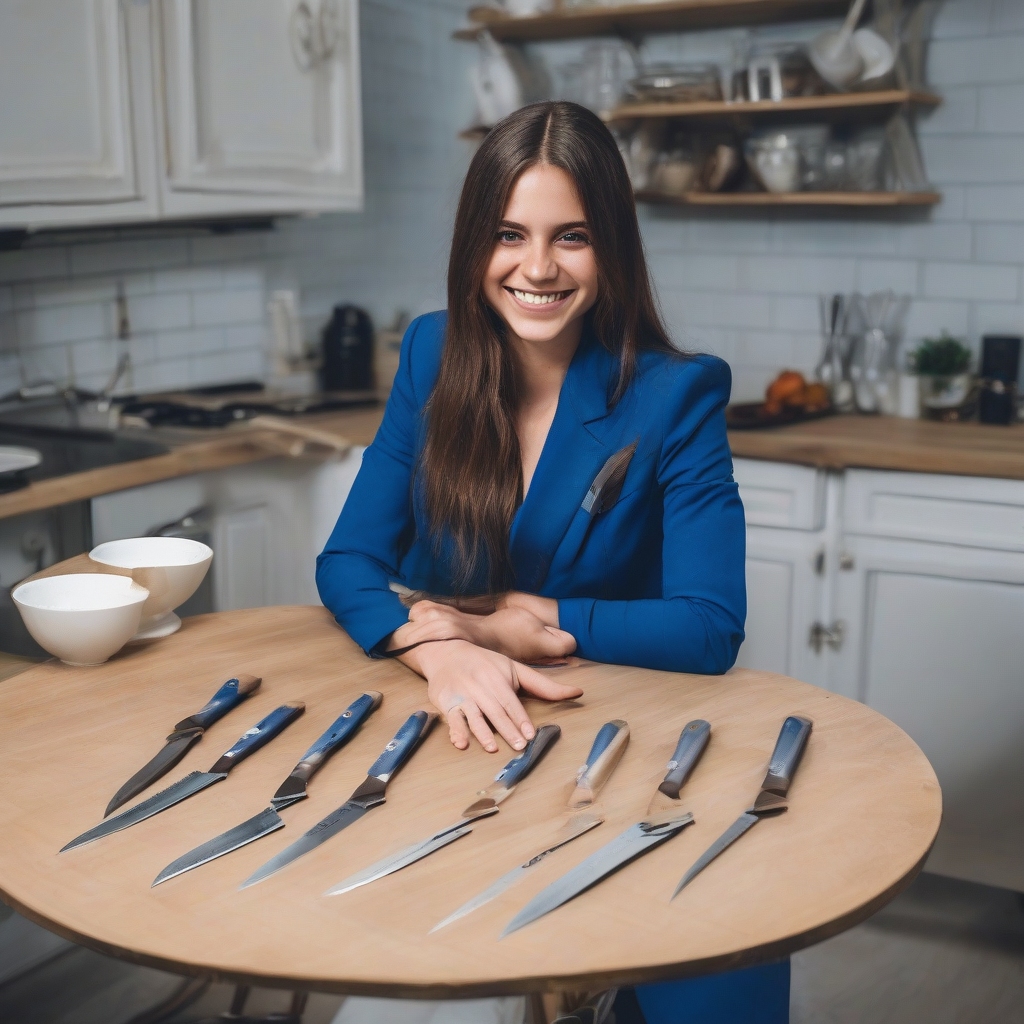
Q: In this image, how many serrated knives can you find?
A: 1